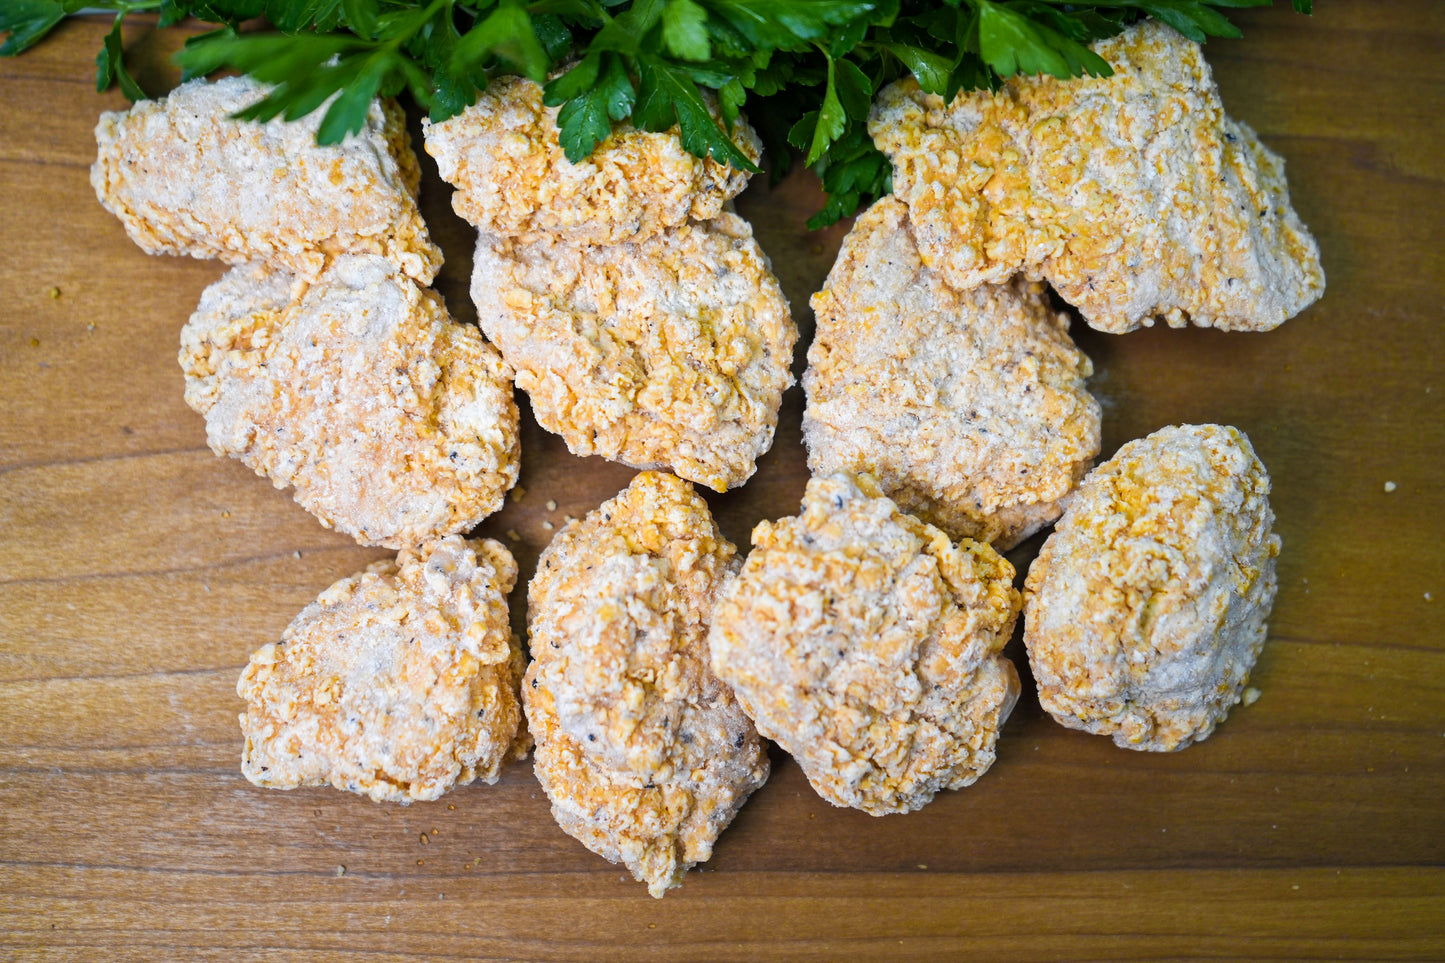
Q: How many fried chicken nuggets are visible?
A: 10